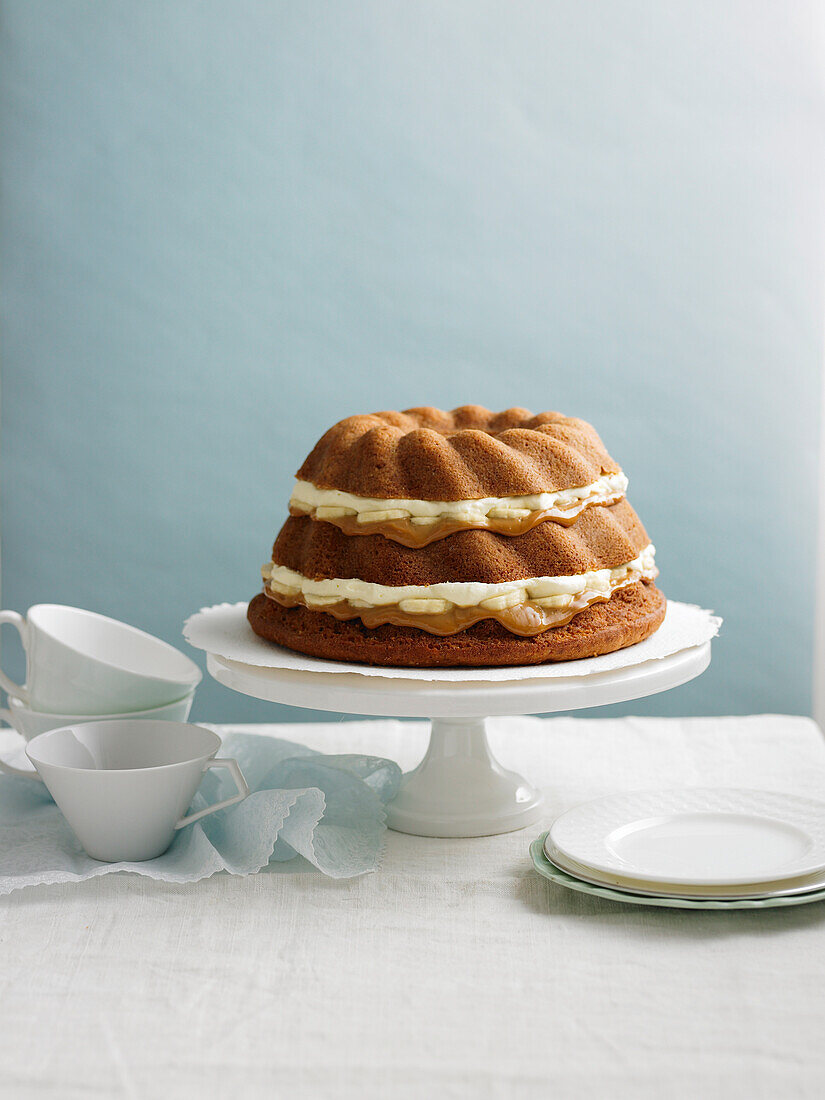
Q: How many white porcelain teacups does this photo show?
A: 3